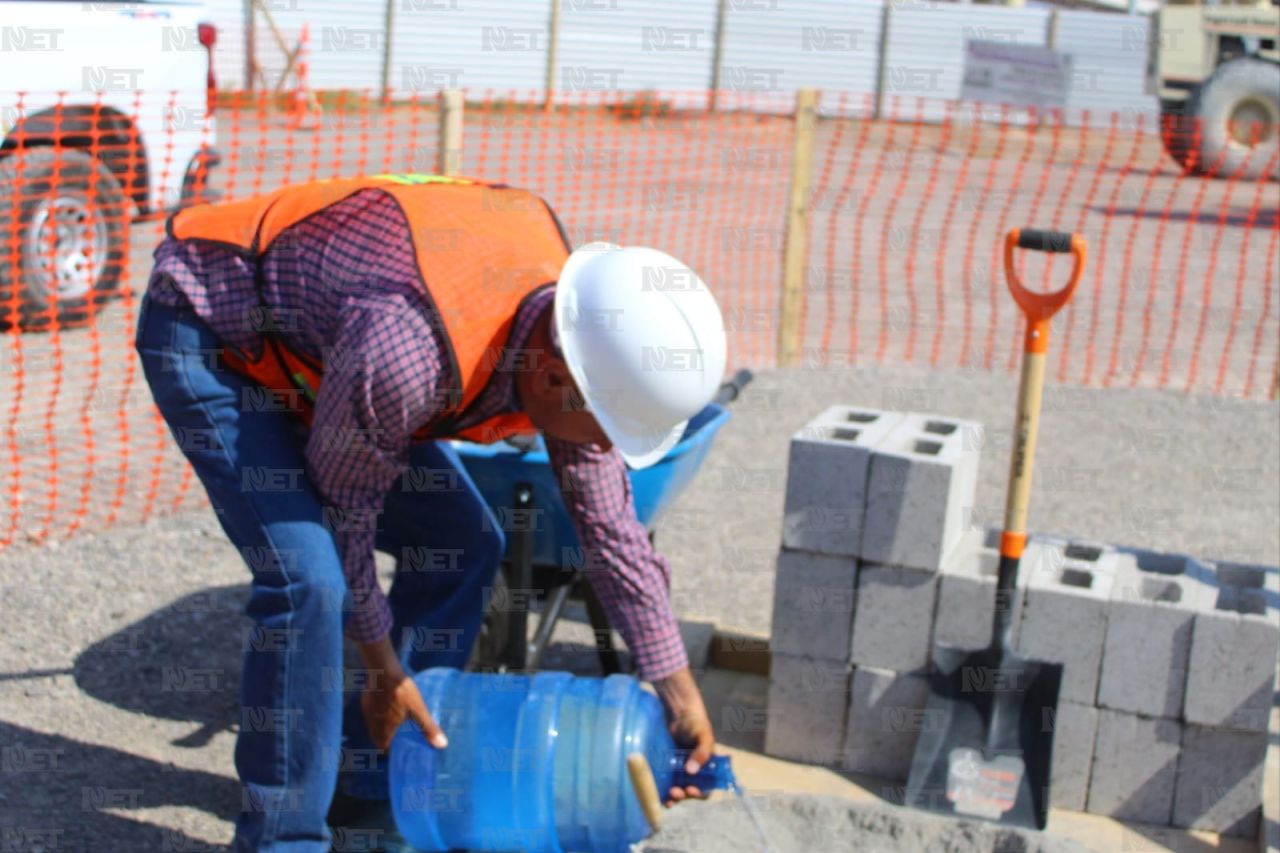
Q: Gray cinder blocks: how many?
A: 13